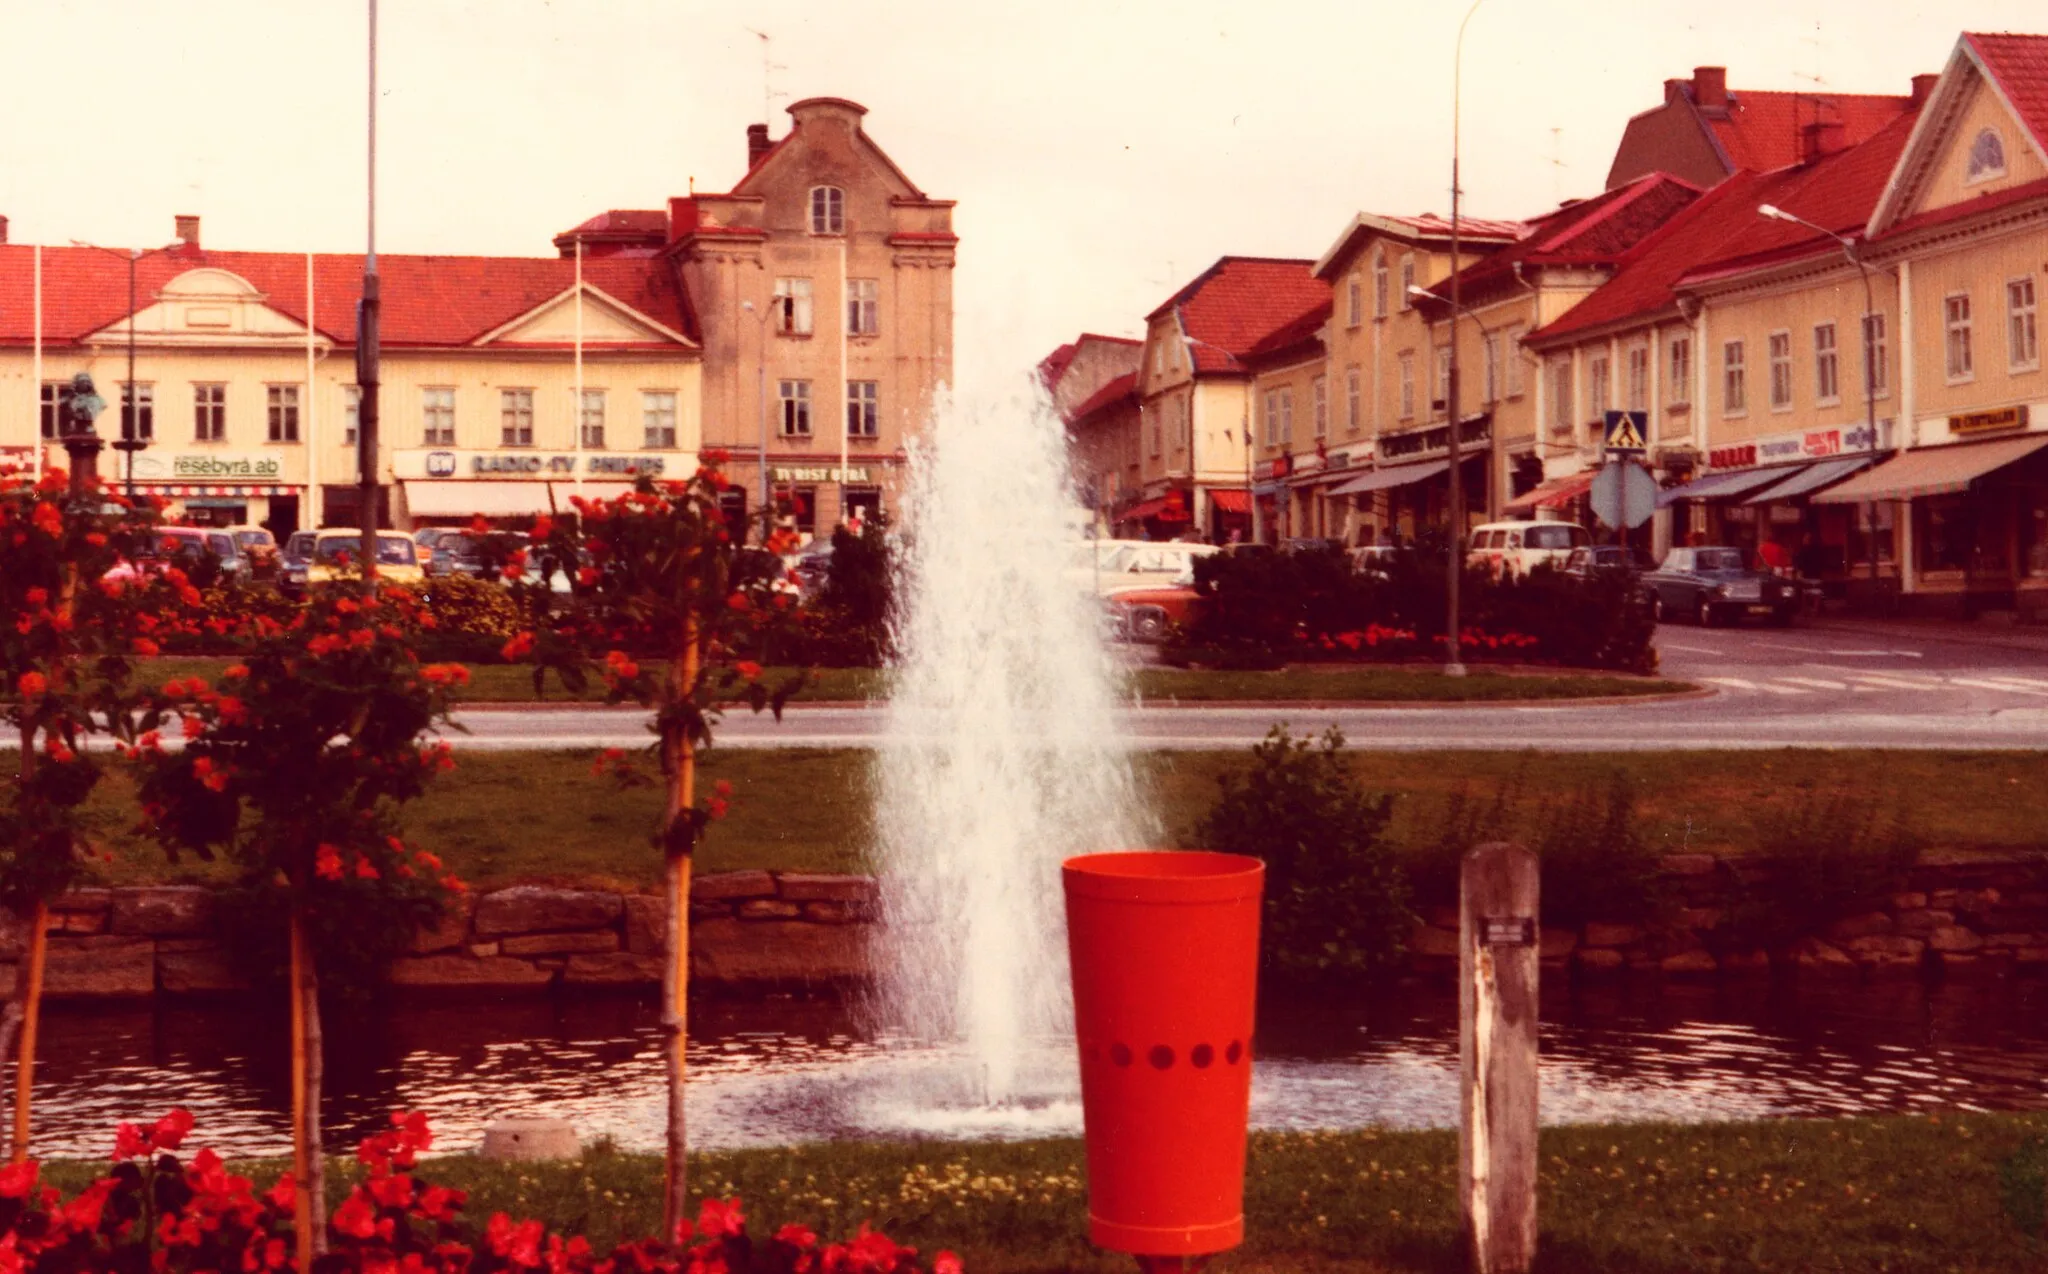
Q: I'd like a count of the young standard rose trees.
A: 3